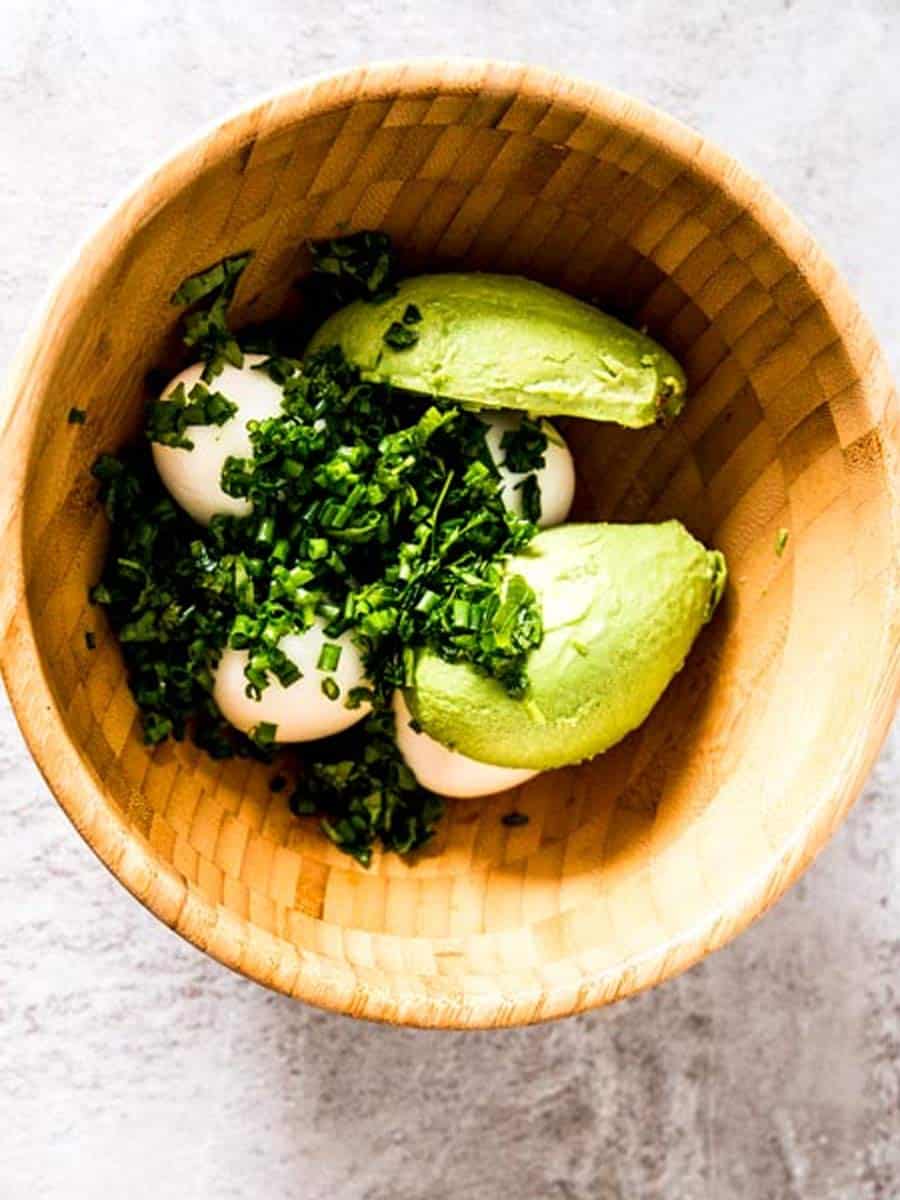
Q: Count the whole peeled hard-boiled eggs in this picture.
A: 4